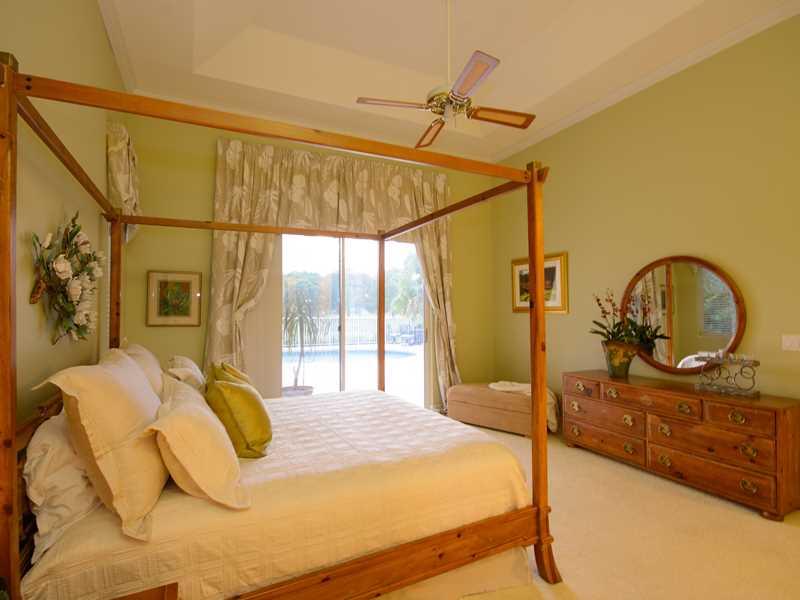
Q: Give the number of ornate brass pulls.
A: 12